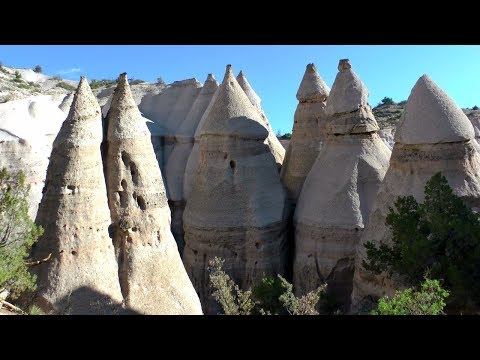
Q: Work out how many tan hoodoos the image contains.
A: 8